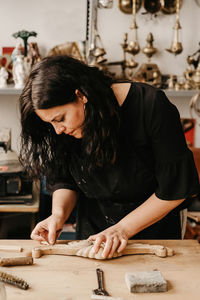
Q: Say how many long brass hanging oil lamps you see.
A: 2